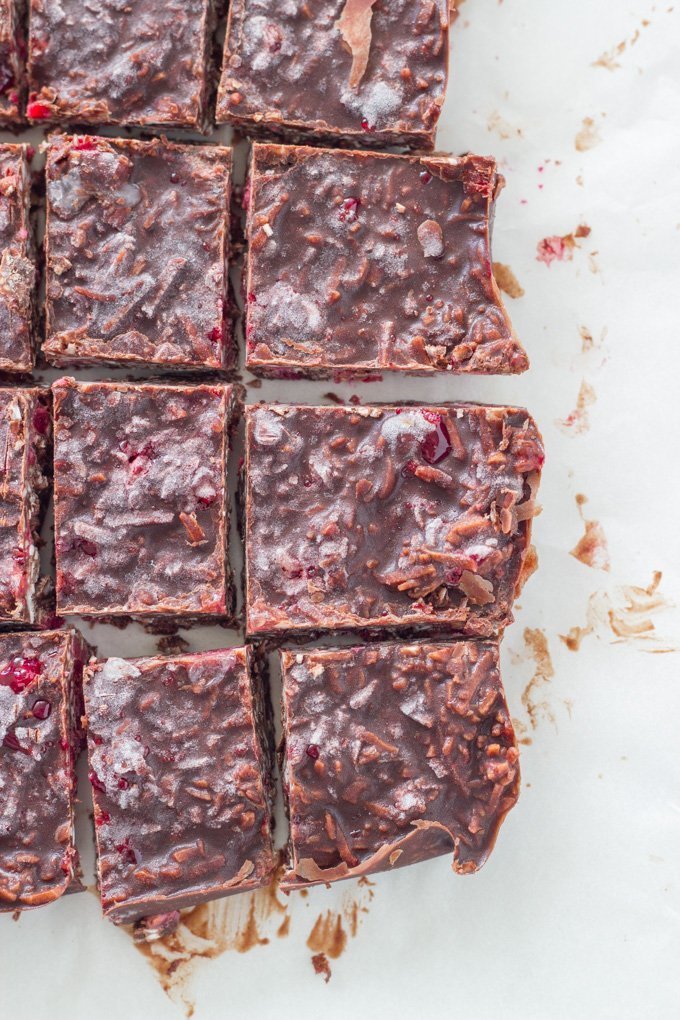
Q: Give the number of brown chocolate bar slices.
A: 12